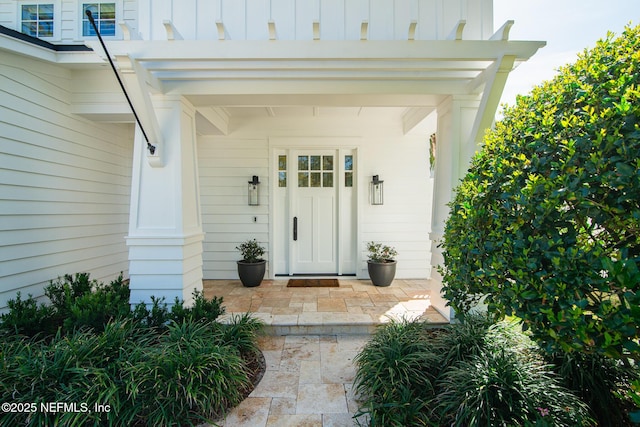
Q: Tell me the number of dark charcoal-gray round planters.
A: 2